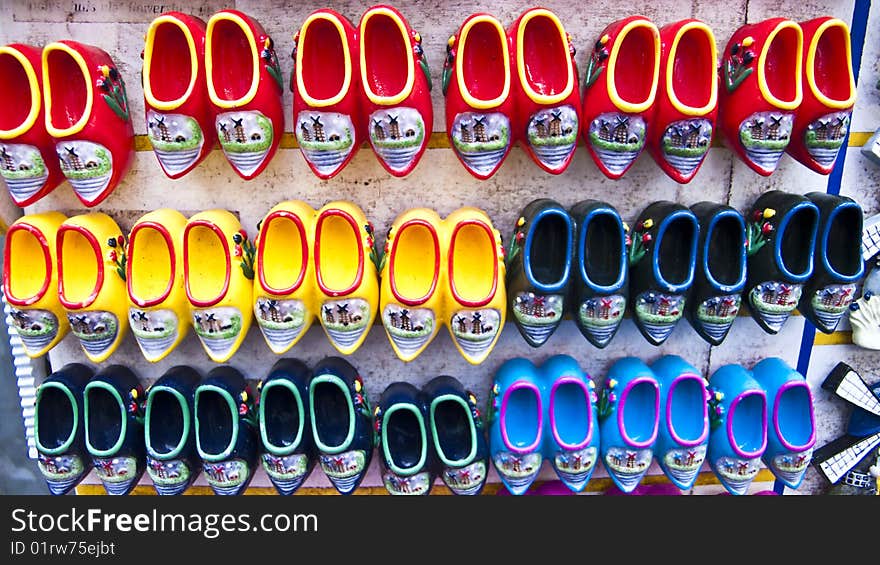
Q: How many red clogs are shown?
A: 12